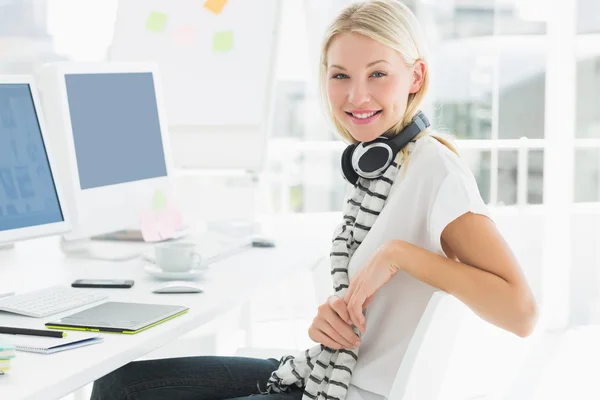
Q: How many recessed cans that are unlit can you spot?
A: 0